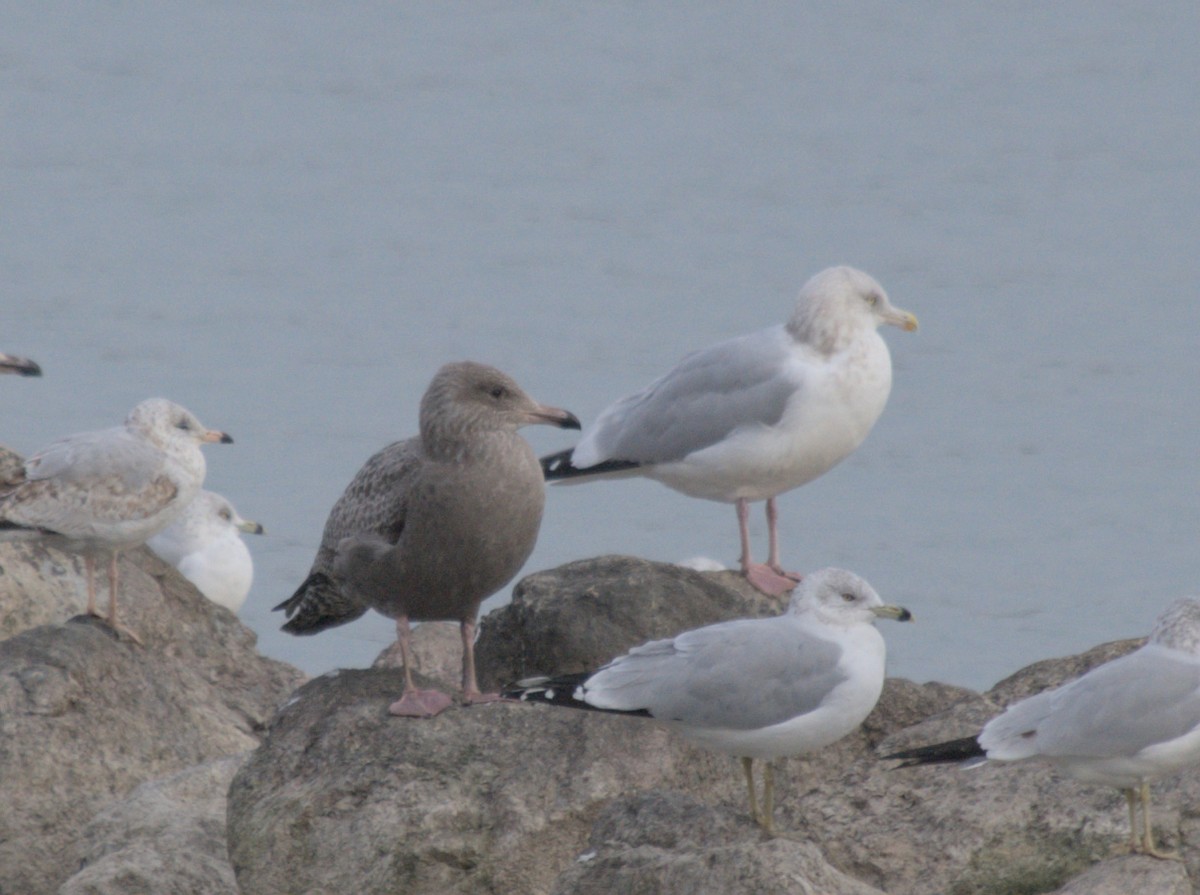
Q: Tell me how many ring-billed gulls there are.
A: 4